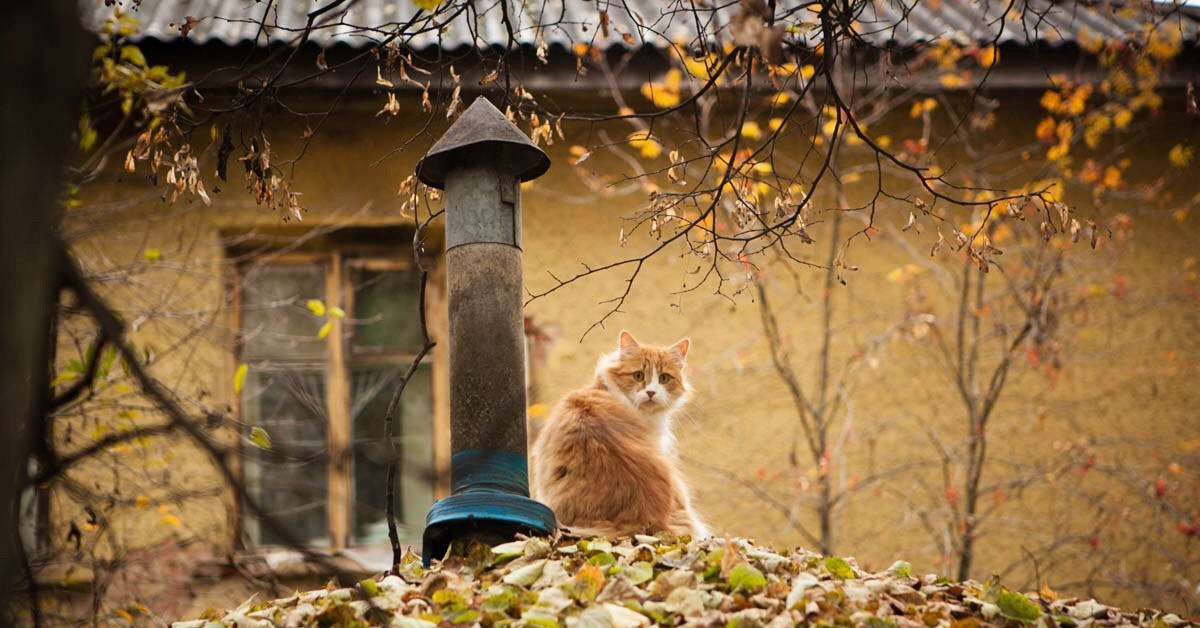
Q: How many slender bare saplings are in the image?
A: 2